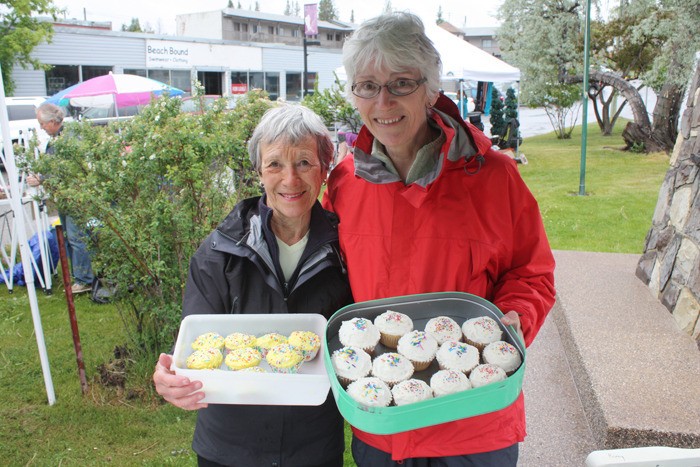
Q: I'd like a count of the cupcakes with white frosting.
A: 13